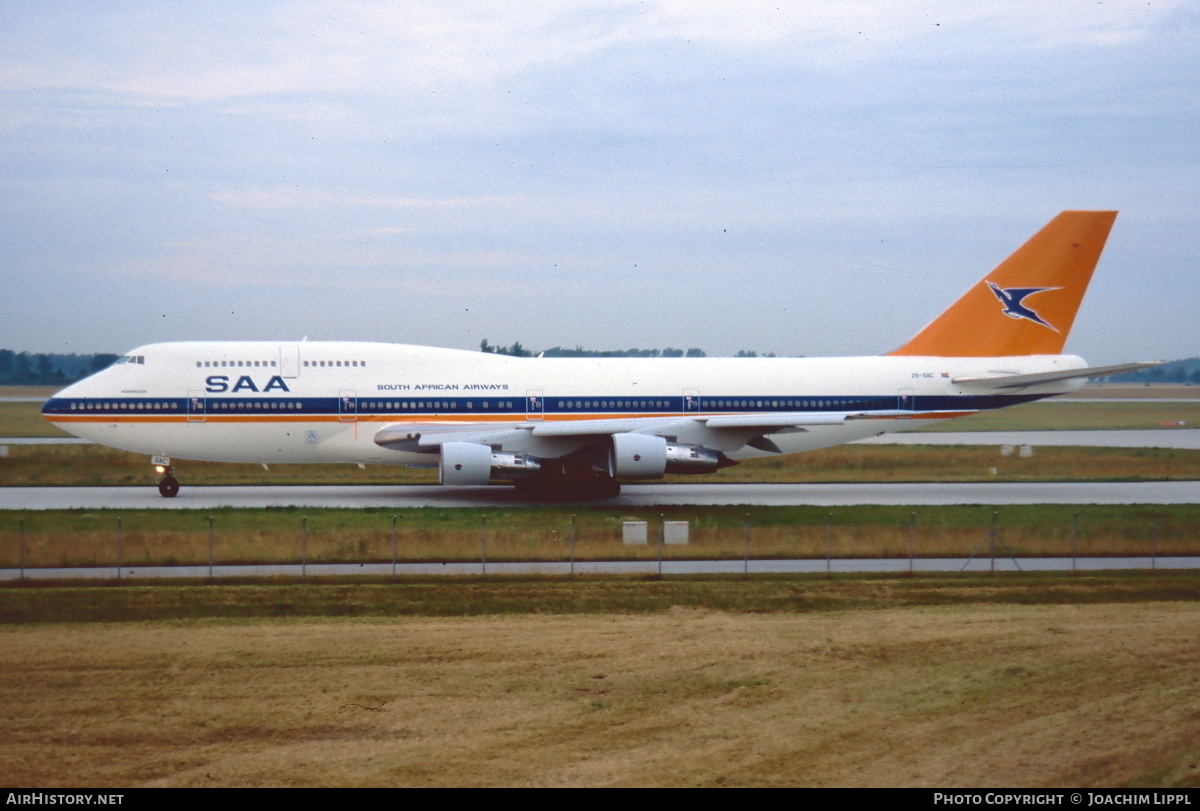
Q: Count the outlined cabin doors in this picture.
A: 6